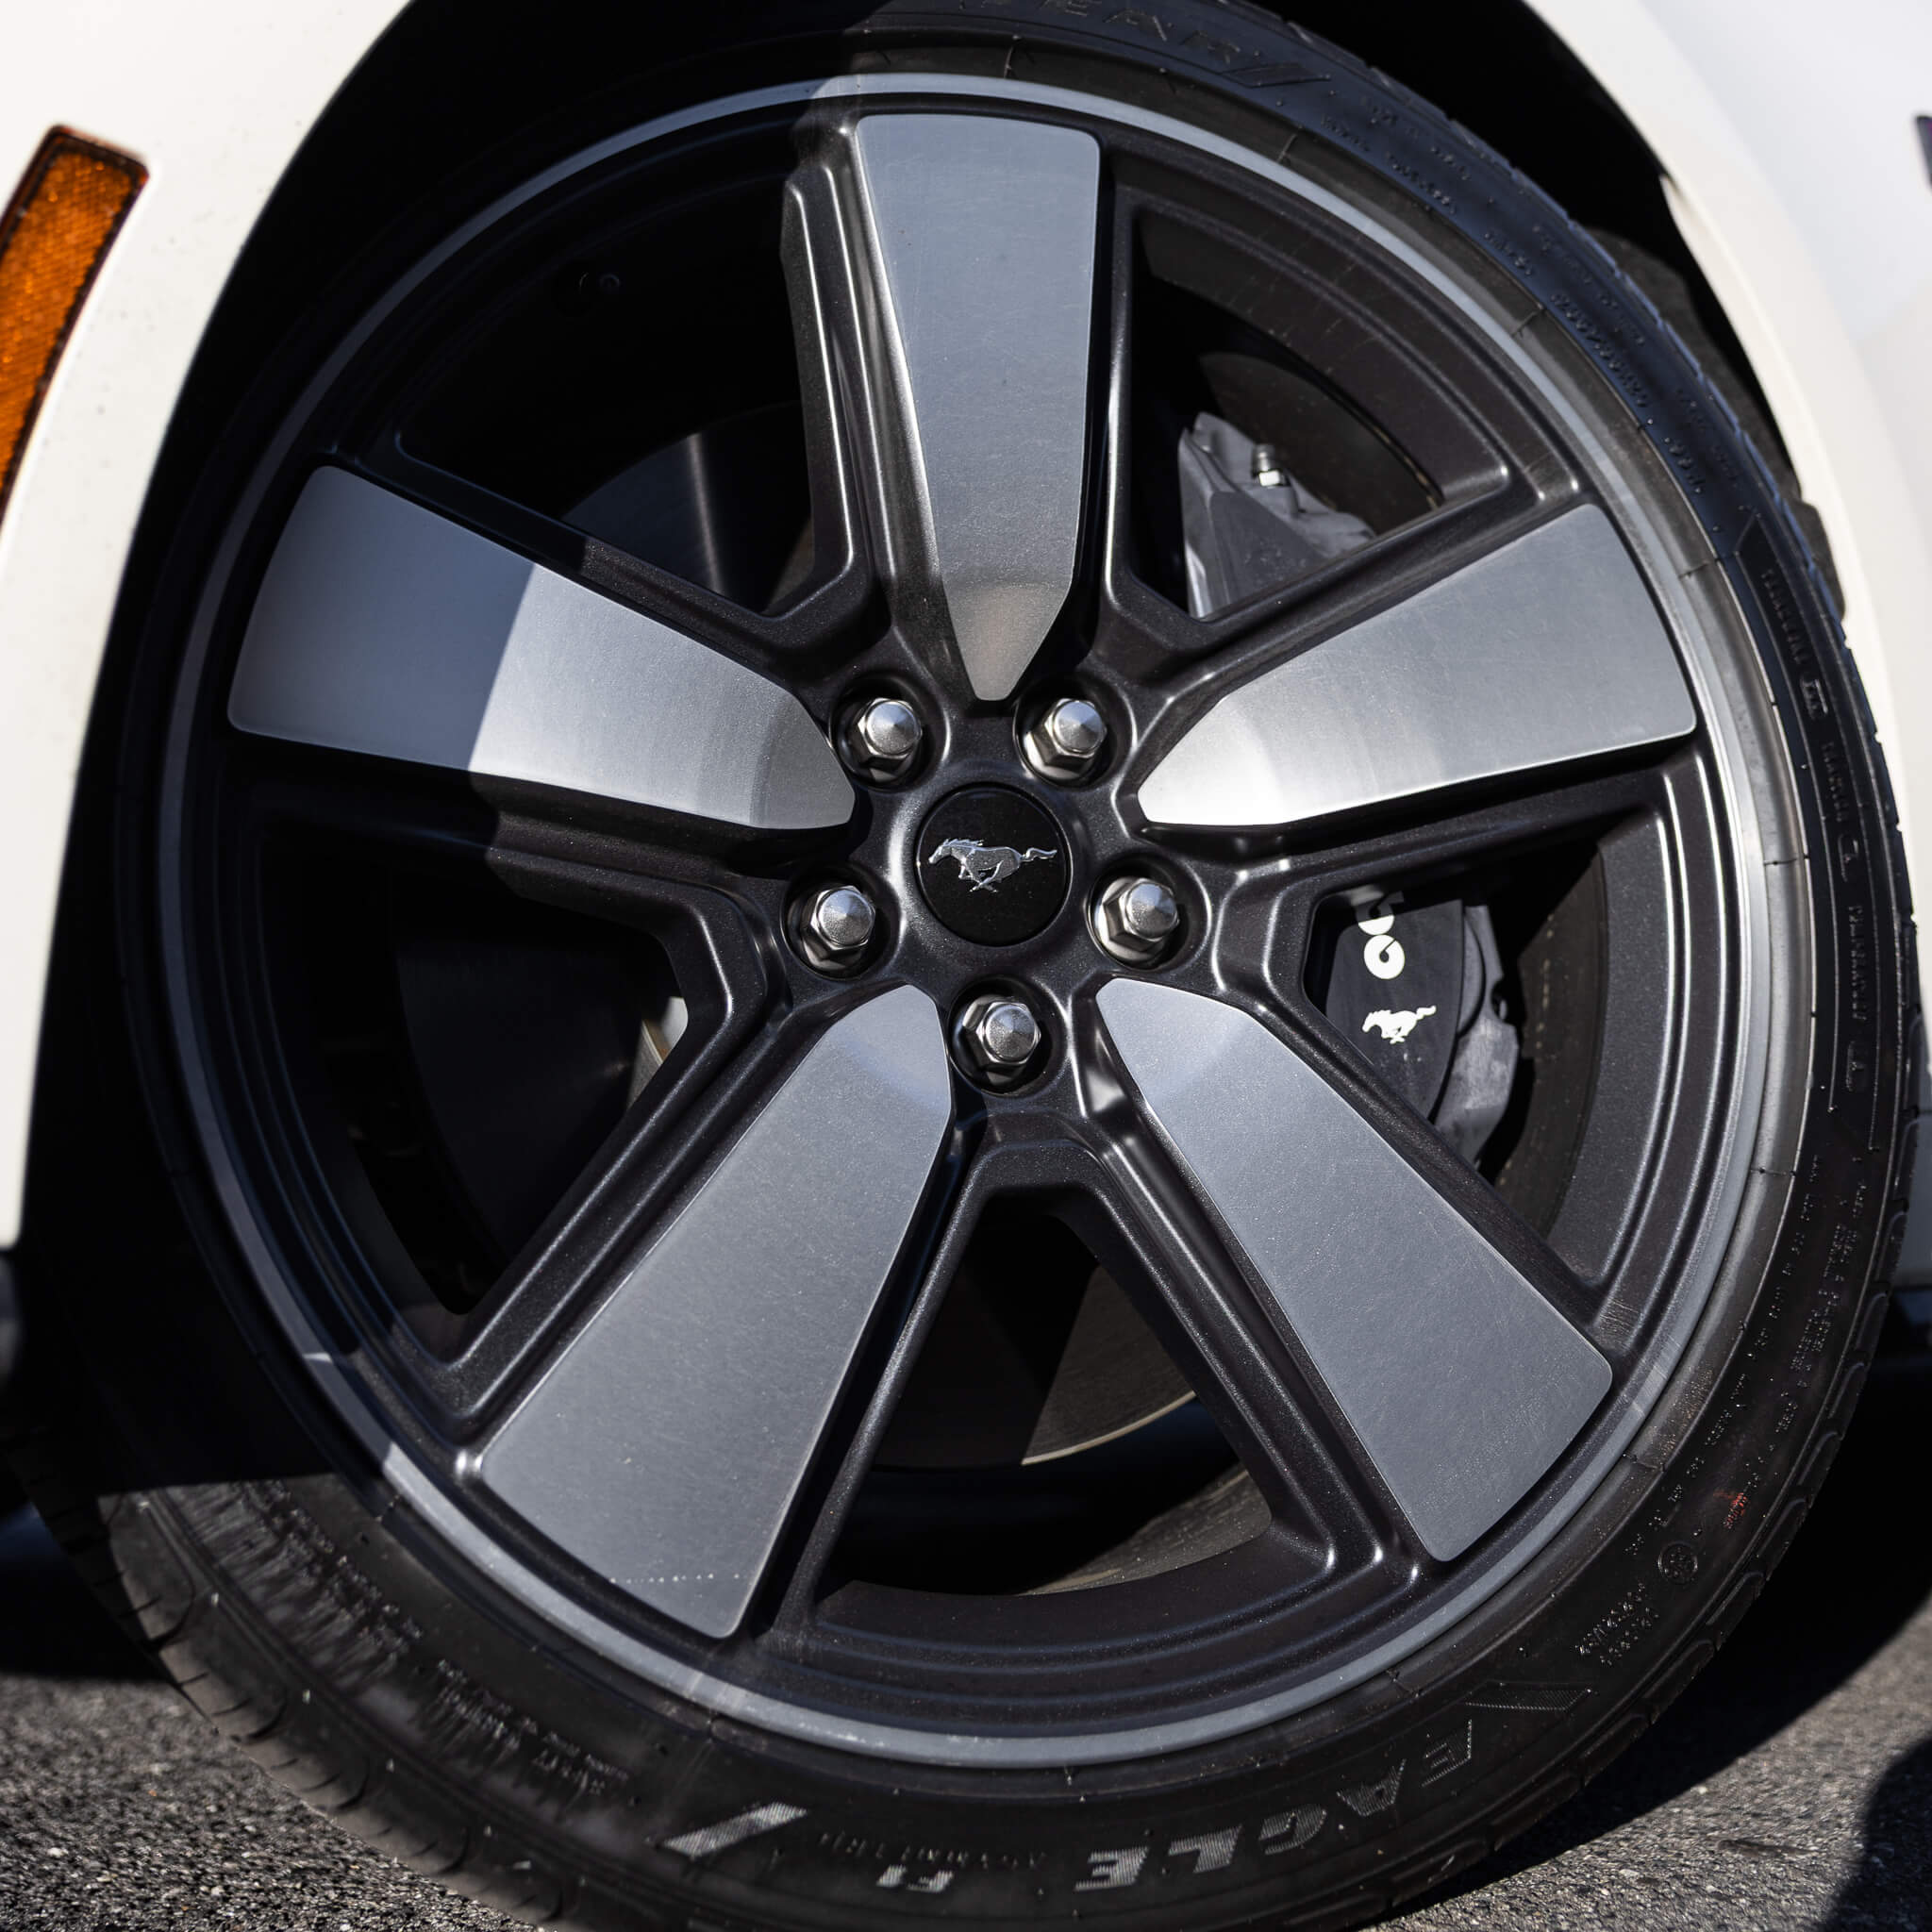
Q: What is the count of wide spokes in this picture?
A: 5